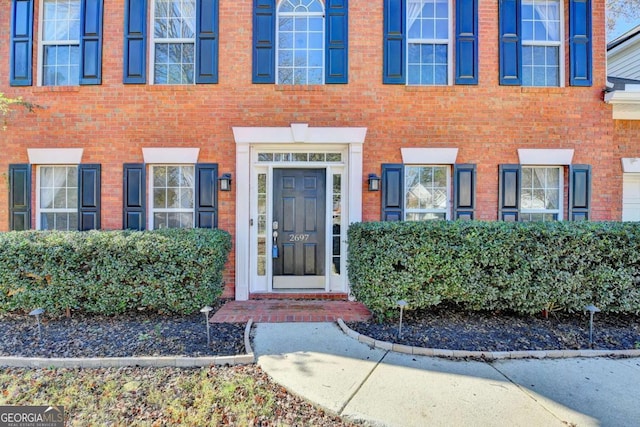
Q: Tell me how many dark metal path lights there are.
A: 4